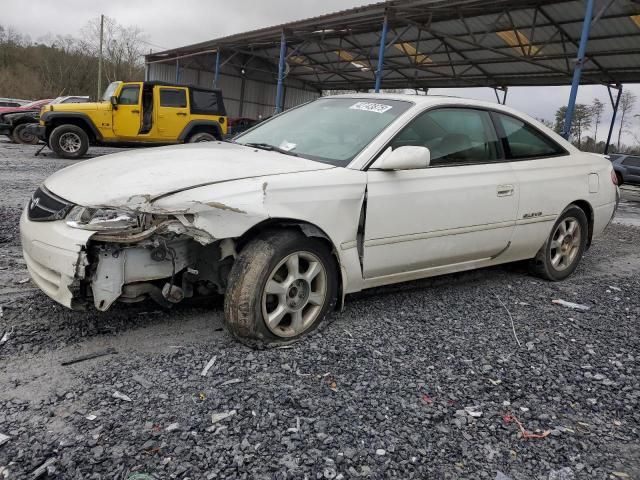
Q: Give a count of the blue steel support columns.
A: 5